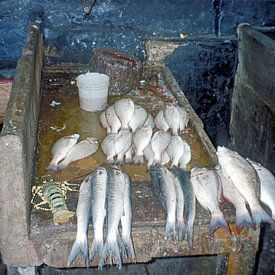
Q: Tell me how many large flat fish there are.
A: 4